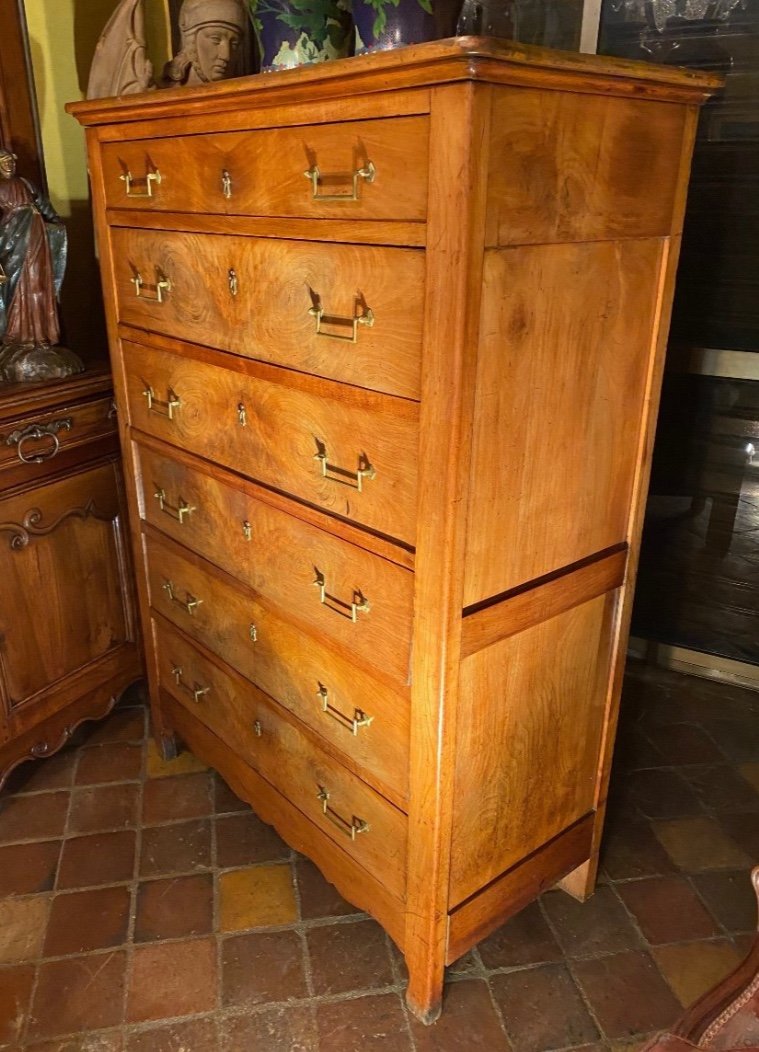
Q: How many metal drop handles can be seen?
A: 13